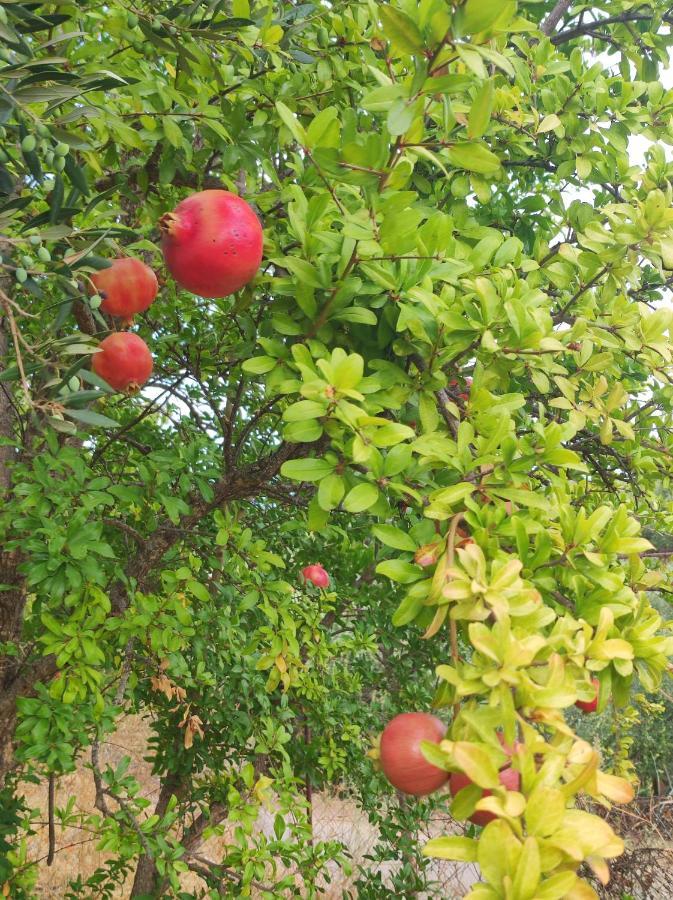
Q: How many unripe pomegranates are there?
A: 0